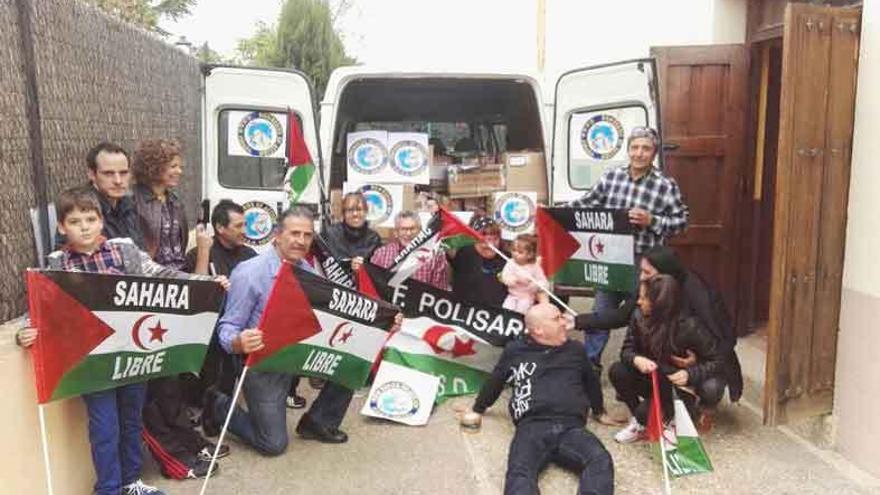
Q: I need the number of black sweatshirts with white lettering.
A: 1